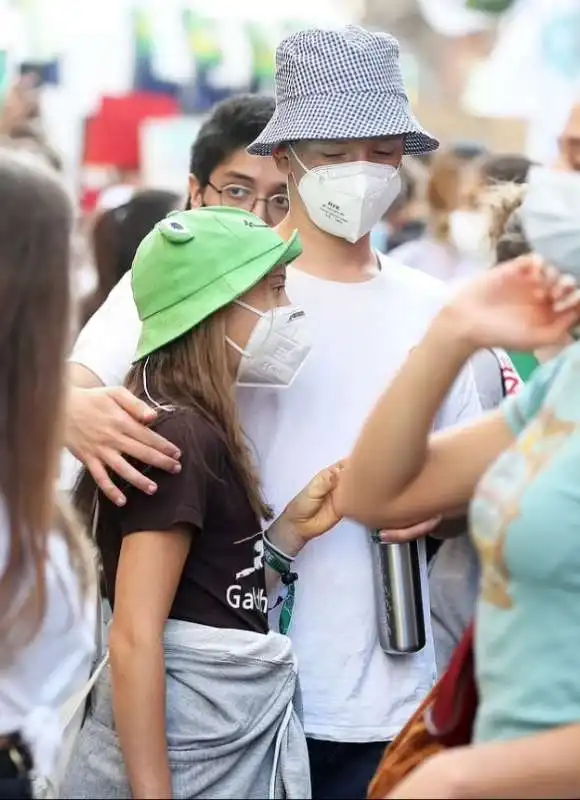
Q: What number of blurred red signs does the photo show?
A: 1